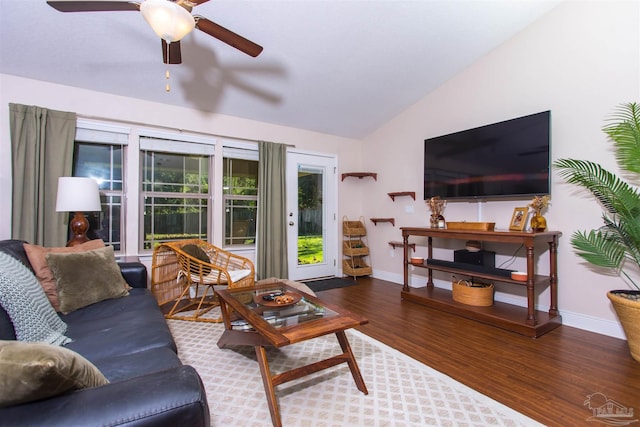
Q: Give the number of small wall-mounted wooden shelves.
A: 4